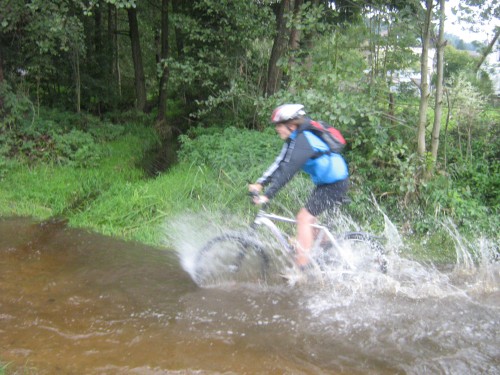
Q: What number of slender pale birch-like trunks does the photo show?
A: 2